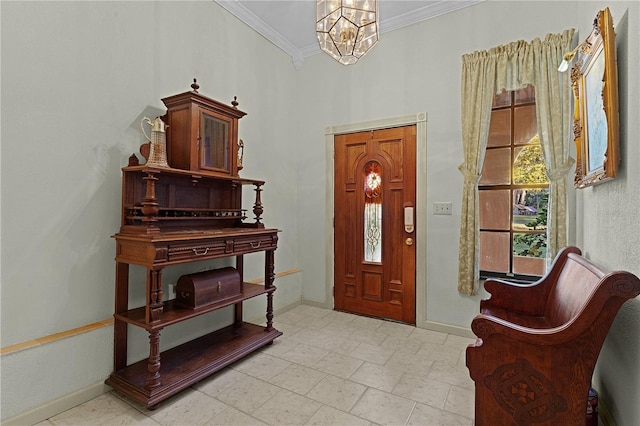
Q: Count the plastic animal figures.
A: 0